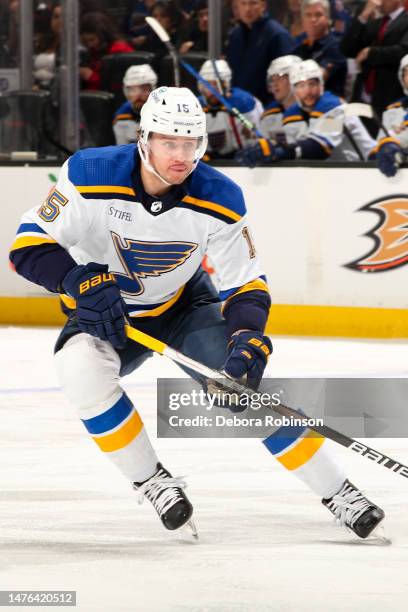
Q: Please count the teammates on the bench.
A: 5